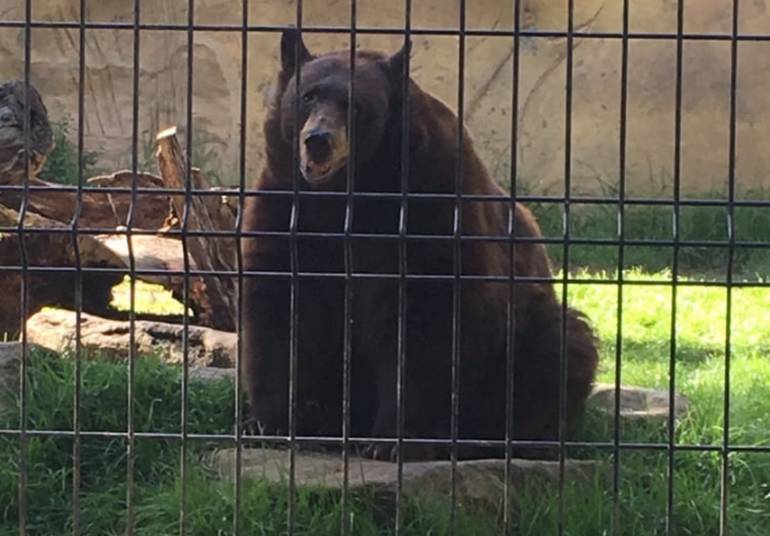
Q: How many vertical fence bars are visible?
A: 14